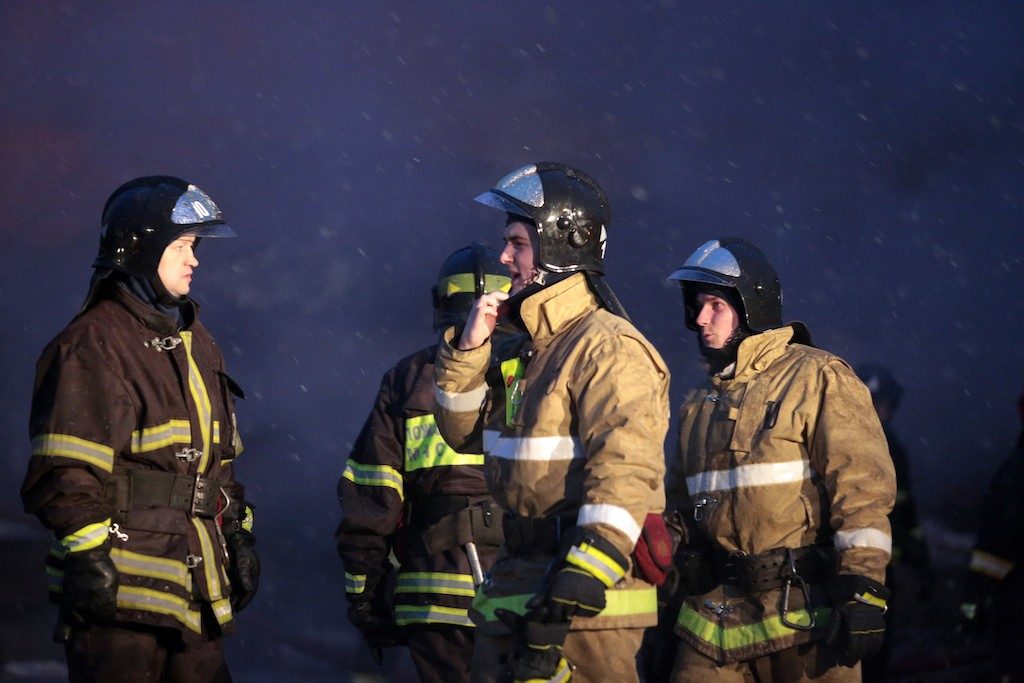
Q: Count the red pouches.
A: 1